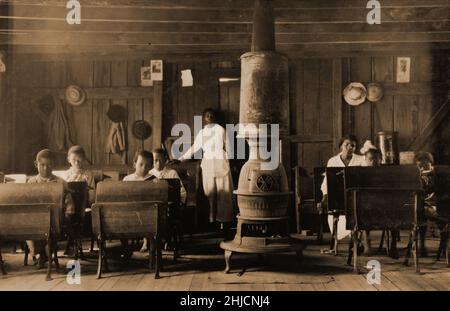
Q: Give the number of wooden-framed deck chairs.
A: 0